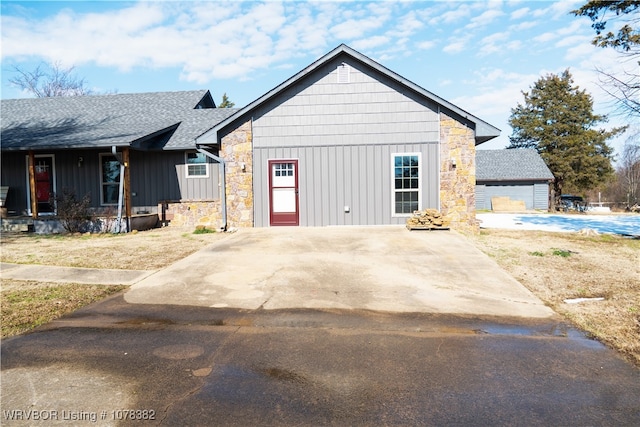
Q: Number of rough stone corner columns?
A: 2